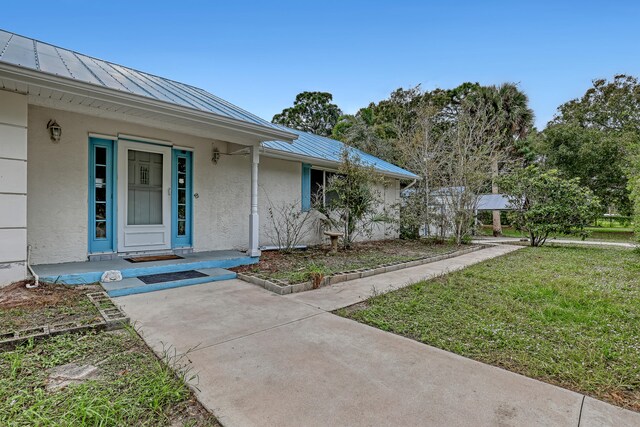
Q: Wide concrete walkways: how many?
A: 1